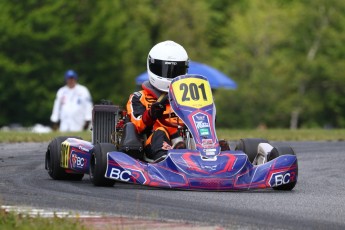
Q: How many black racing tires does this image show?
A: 4